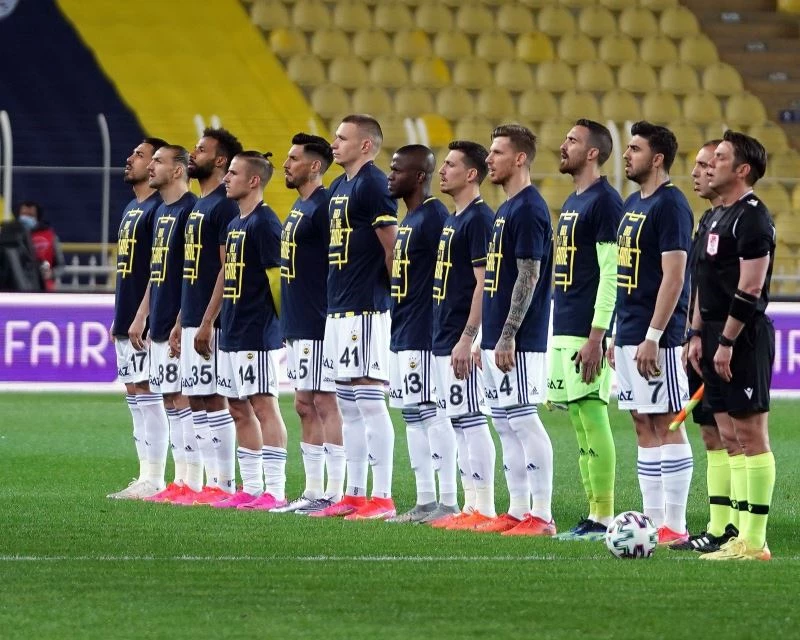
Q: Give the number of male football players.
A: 11